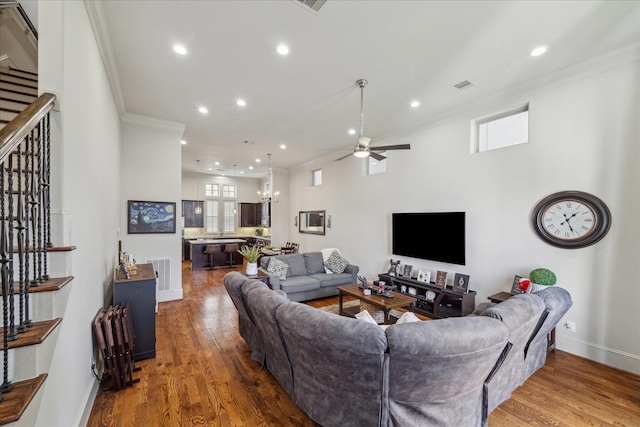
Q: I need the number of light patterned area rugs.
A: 1